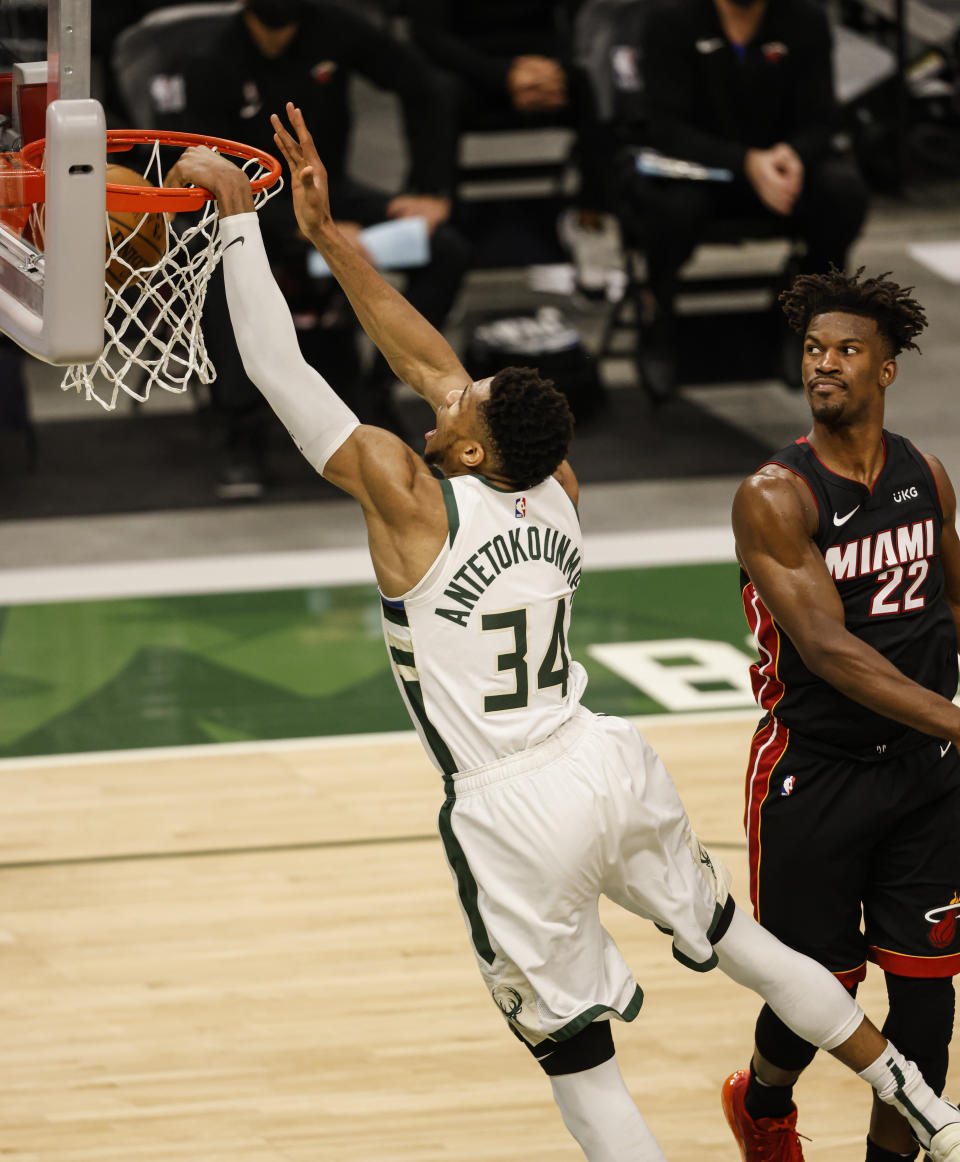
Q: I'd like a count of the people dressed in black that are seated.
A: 3